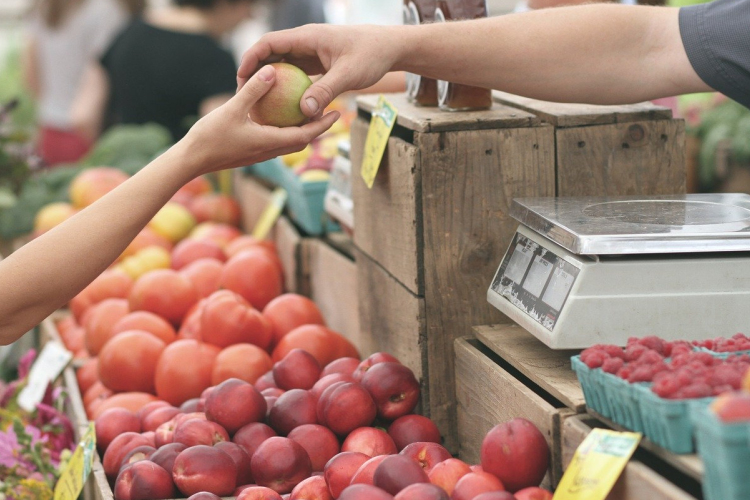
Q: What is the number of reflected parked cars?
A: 0